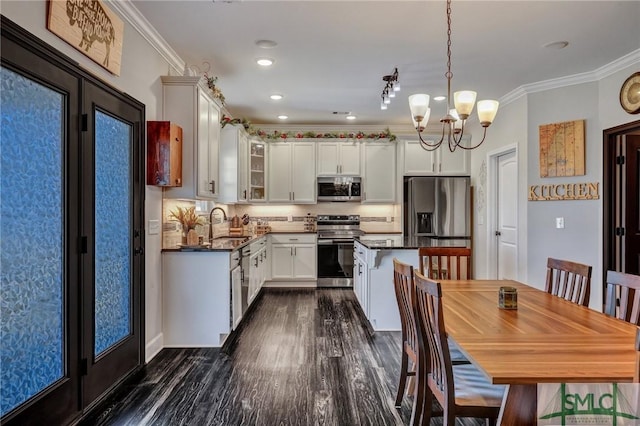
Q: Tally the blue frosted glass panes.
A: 2